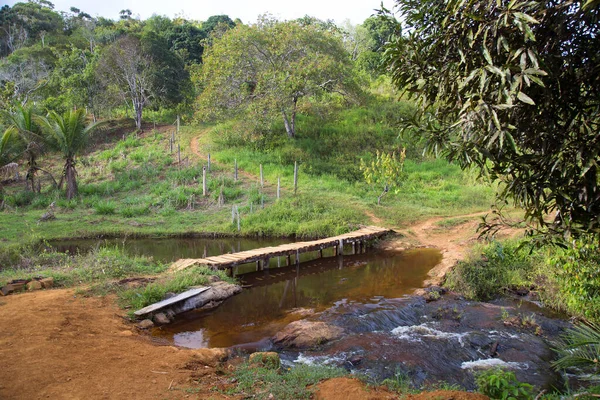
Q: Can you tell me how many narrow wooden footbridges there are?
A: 1